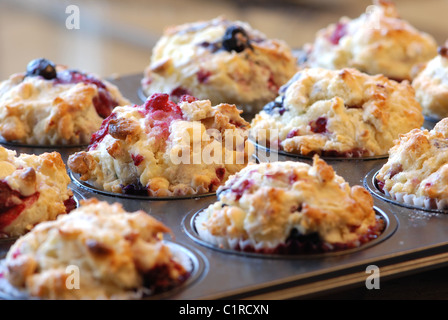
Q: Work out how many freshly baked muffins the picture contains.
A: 10